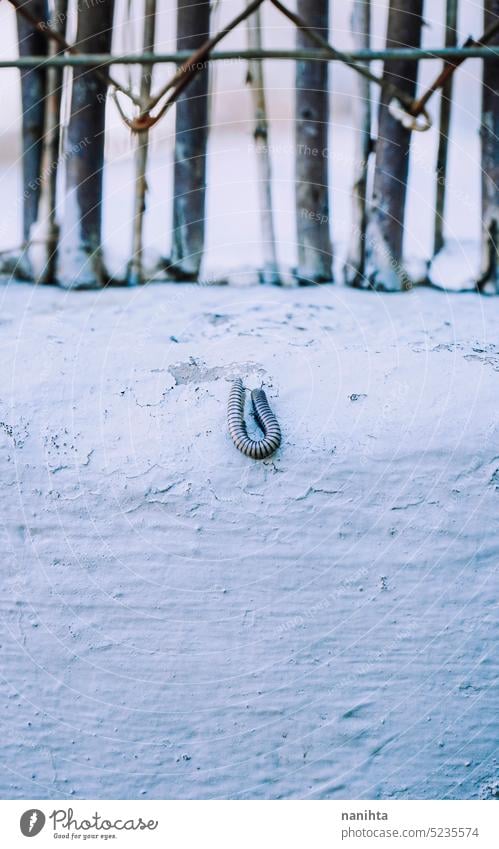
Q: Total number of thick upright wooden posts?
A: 6